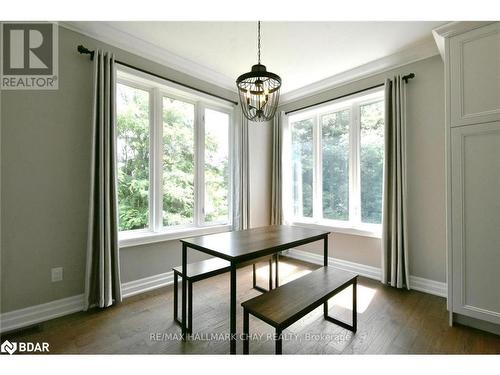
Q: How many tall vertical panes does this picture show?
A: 6